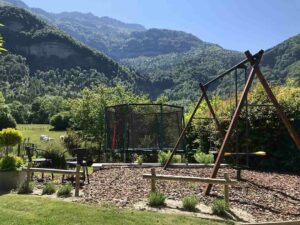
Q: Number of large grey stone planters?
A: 1